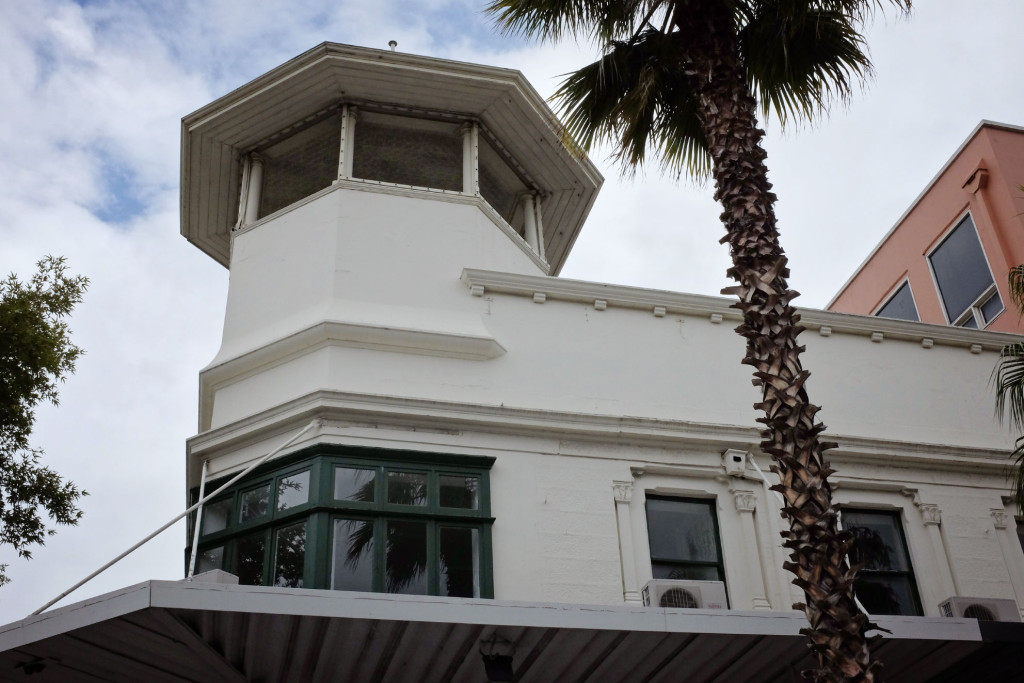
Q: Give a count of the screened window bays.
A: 3